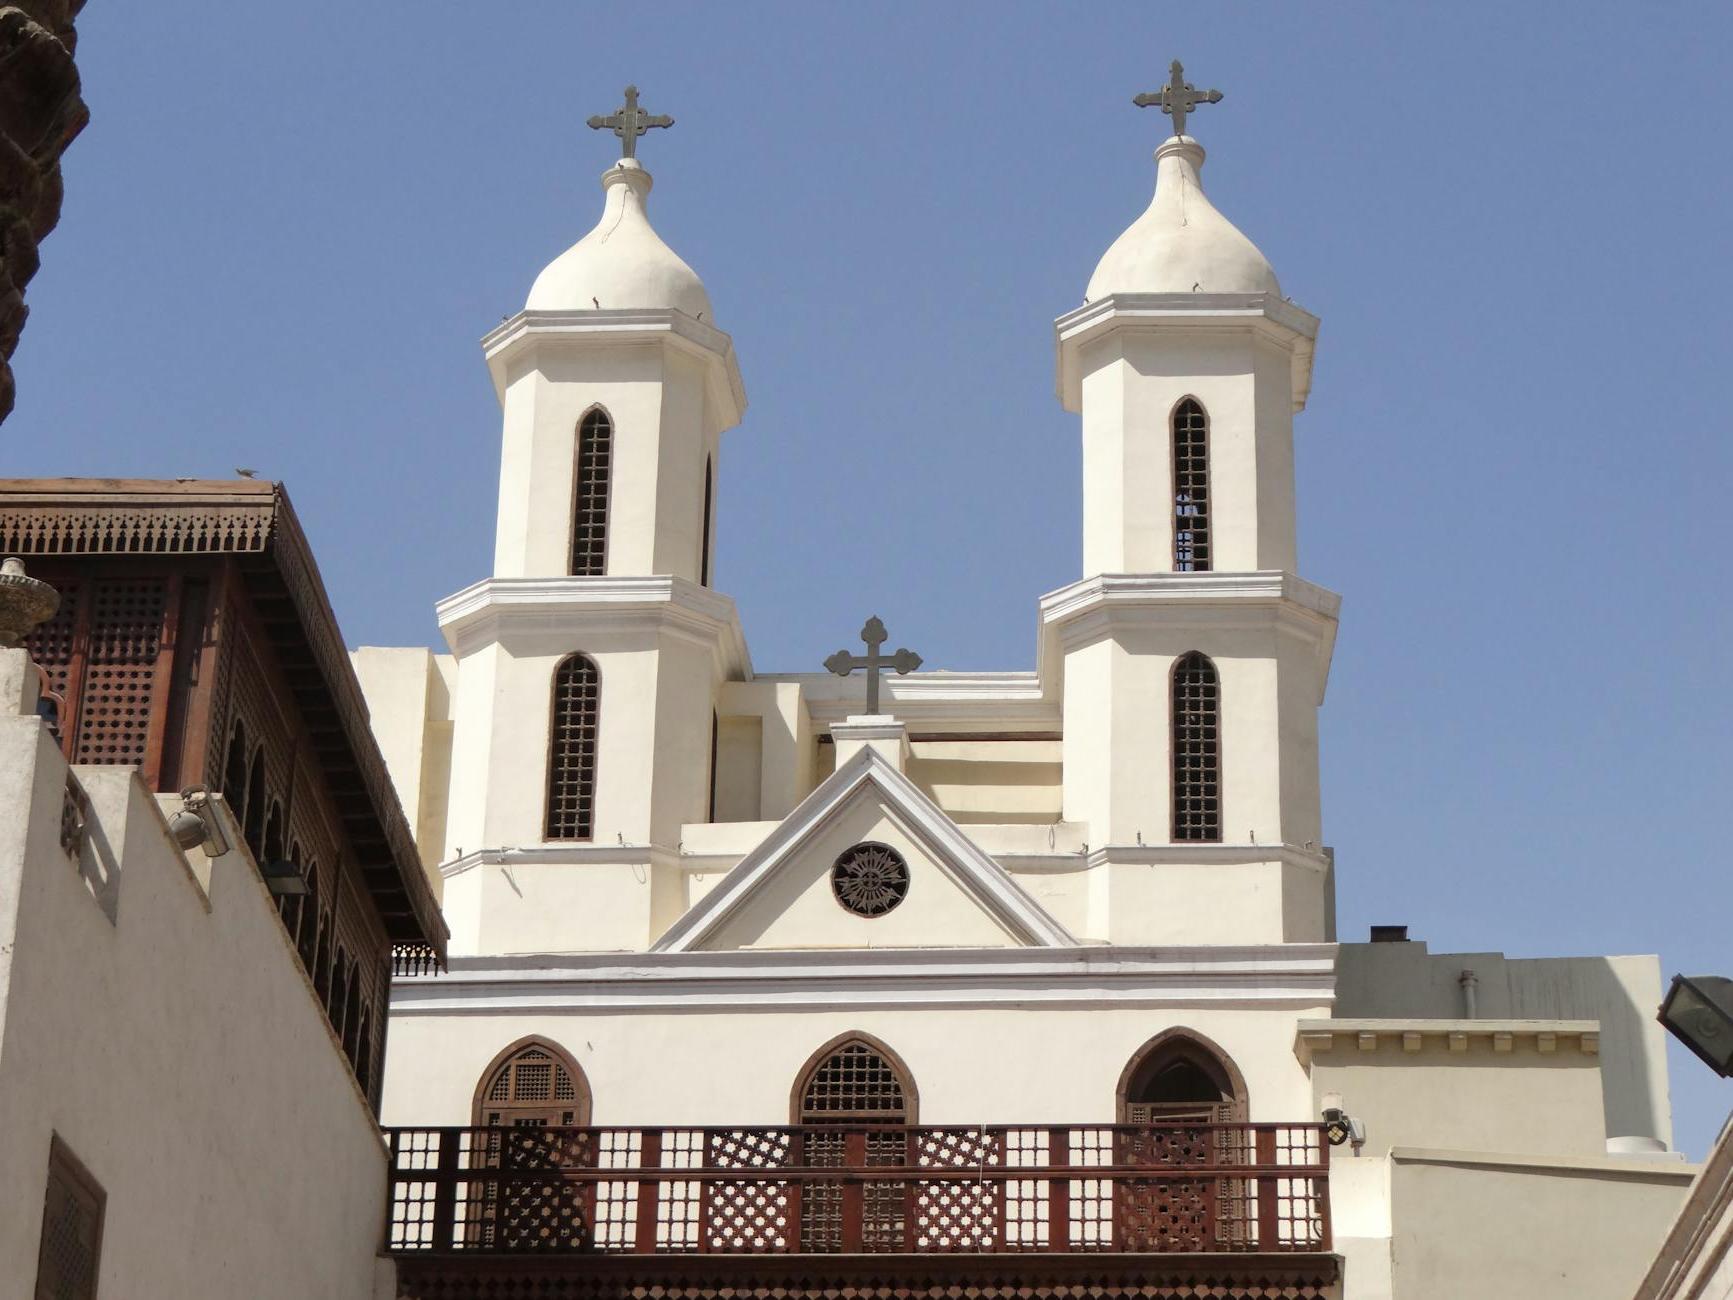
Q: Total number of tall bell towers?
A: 2